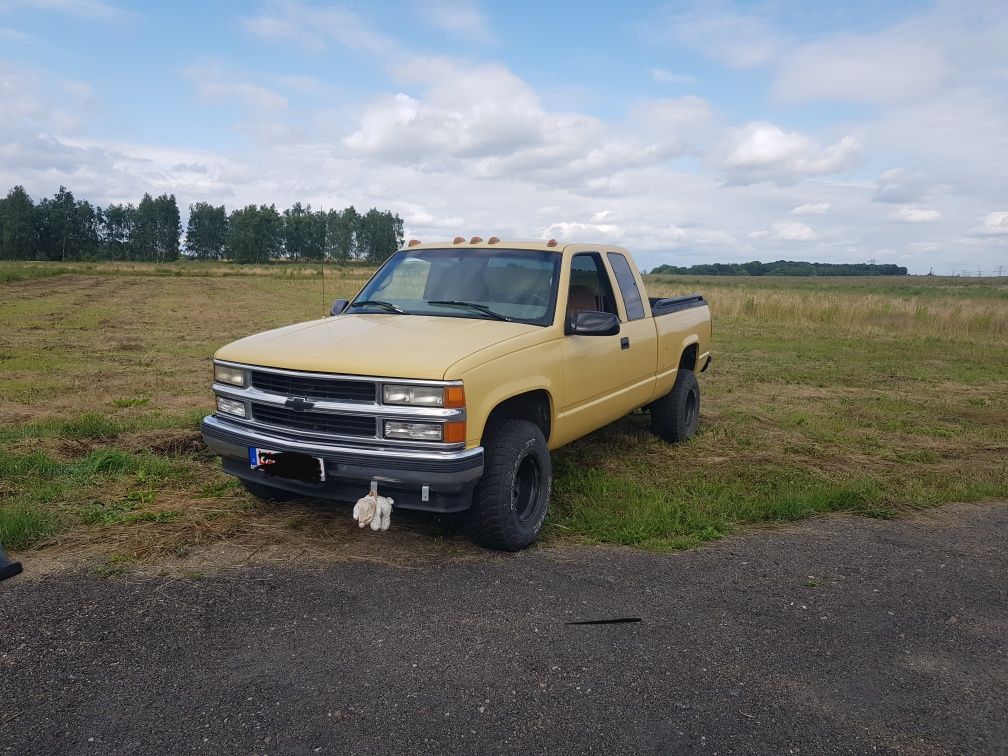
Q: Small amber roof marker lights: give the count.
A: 5